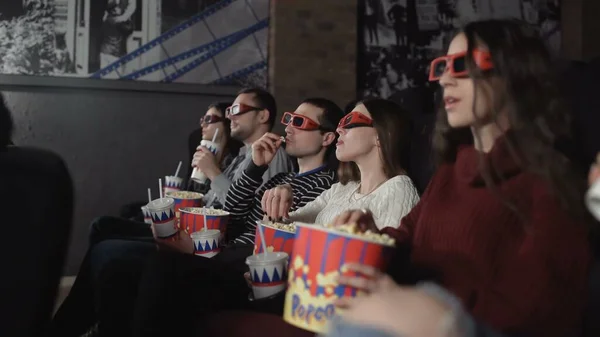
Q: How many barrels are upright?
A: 4